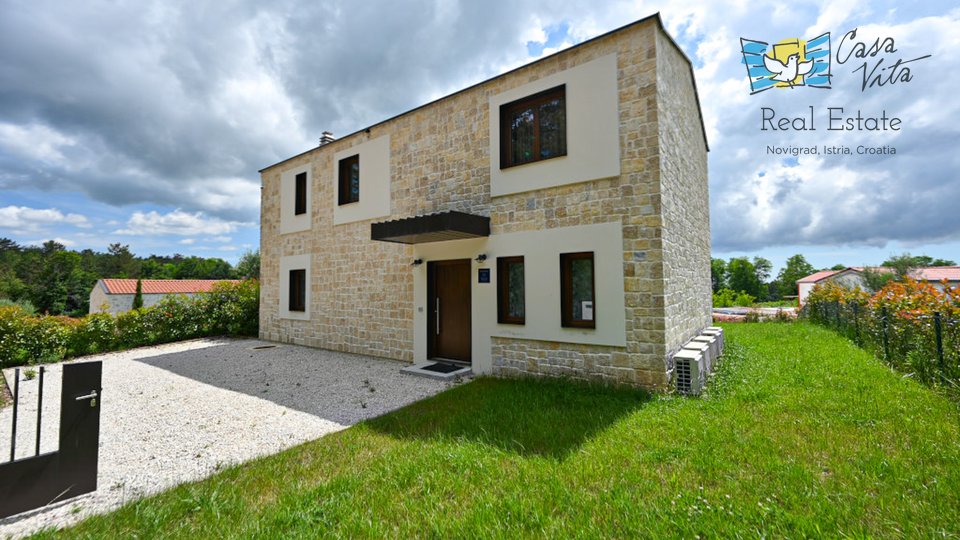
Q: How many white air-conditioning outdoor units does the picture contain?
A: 5